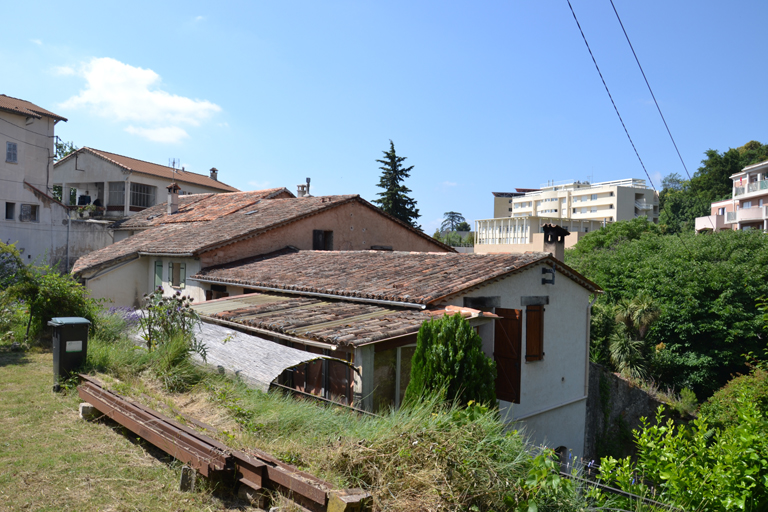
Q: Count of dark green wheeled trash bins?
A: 1